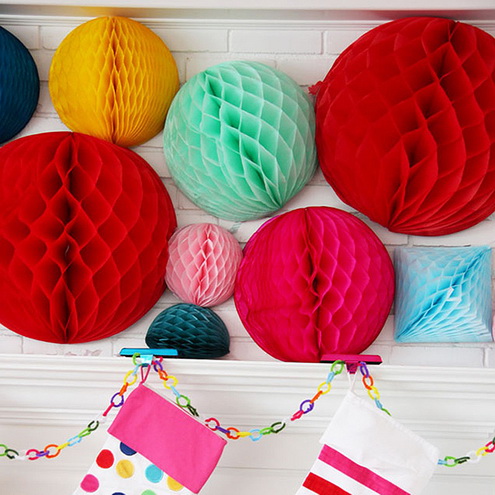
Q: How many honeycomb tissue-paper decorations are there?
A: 9